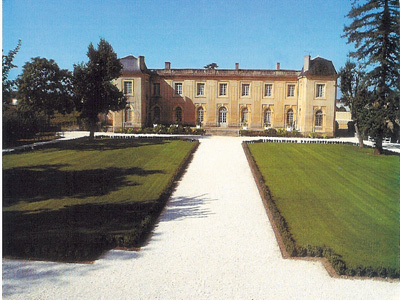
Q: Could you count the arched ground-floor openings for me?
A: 9